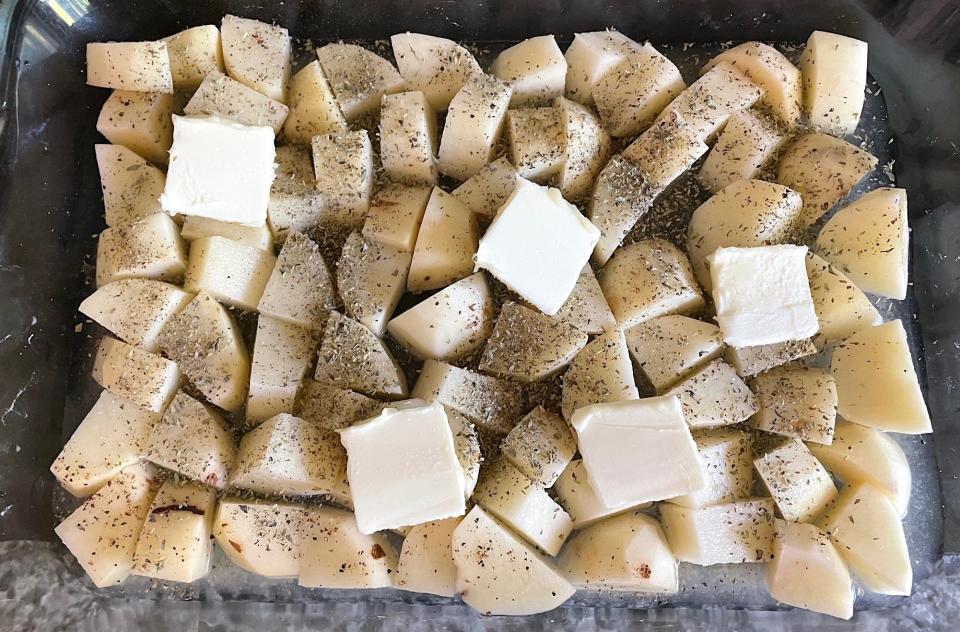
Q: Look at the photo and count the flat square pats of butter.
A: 5